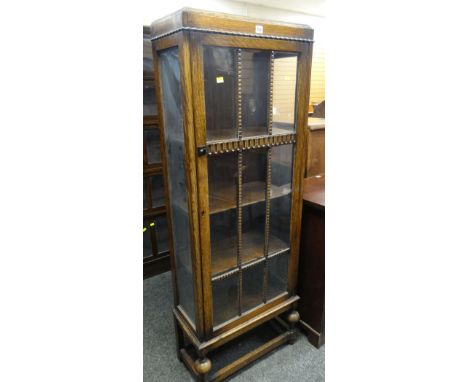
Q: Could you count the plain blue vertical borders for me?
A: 0